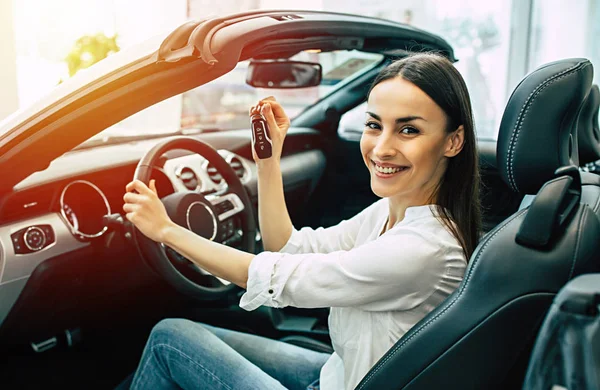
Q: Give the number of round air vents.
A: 3